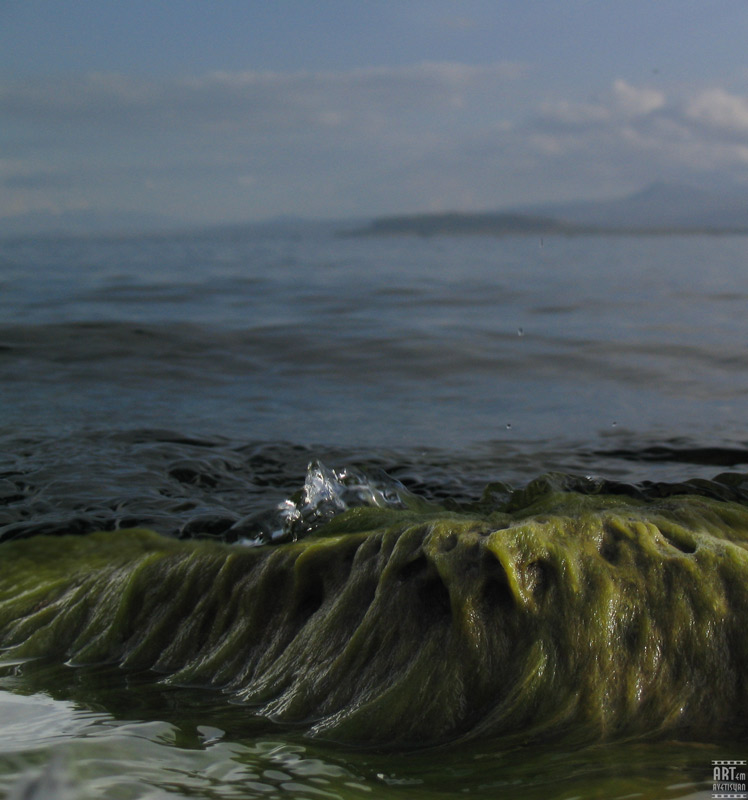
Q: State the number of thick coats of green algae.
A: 1